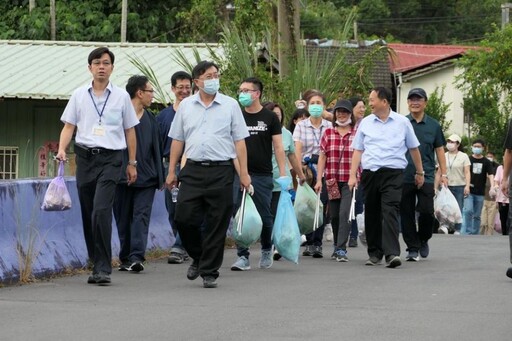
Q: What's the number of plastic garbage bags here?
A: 5